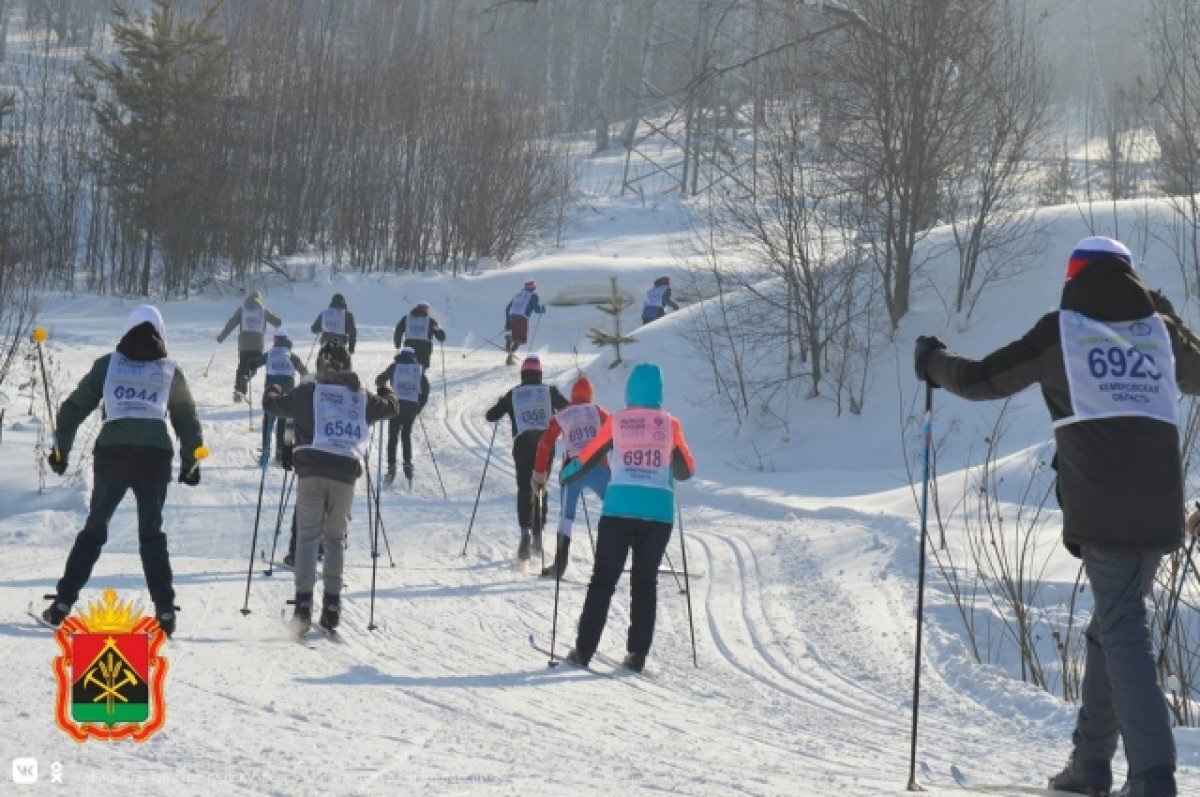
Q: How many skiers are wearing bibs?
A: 13